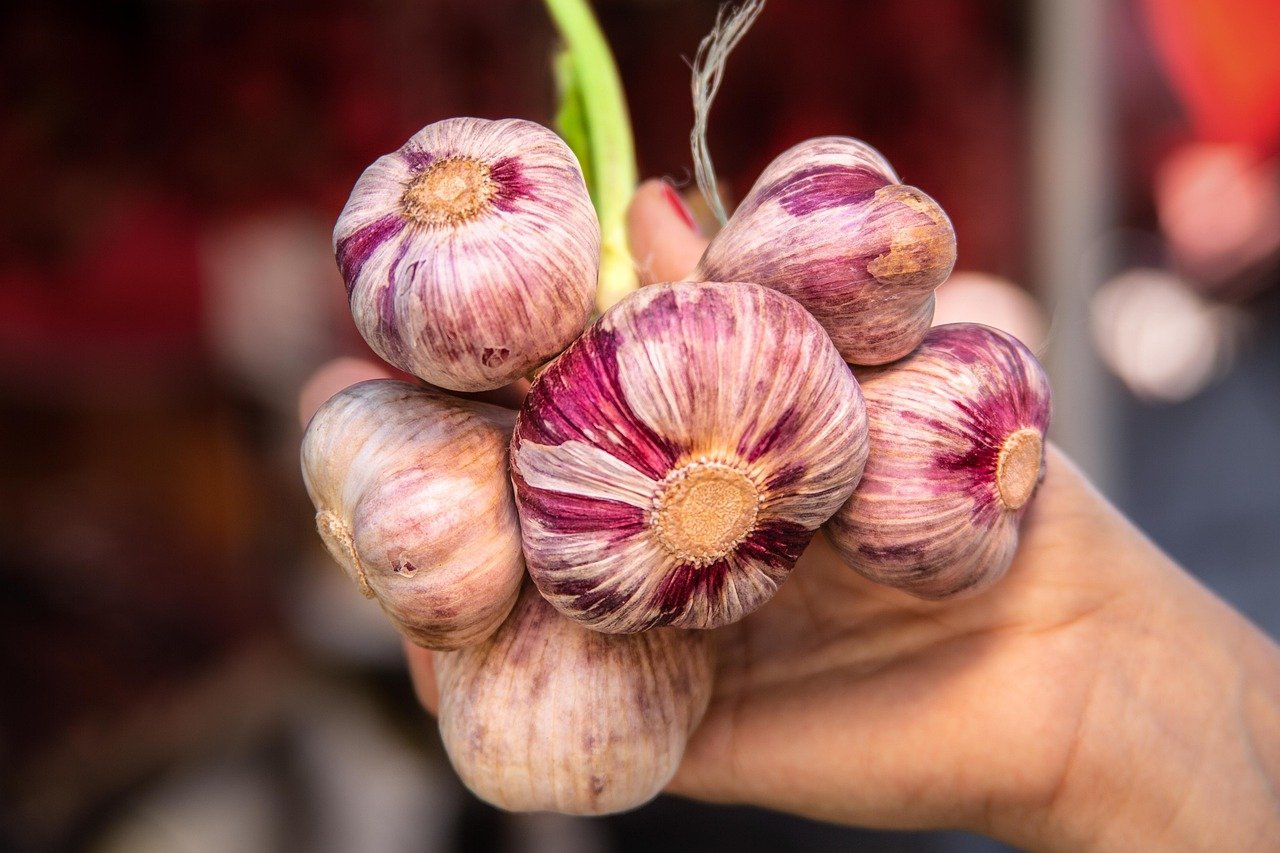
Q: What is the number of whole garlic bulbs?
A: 6